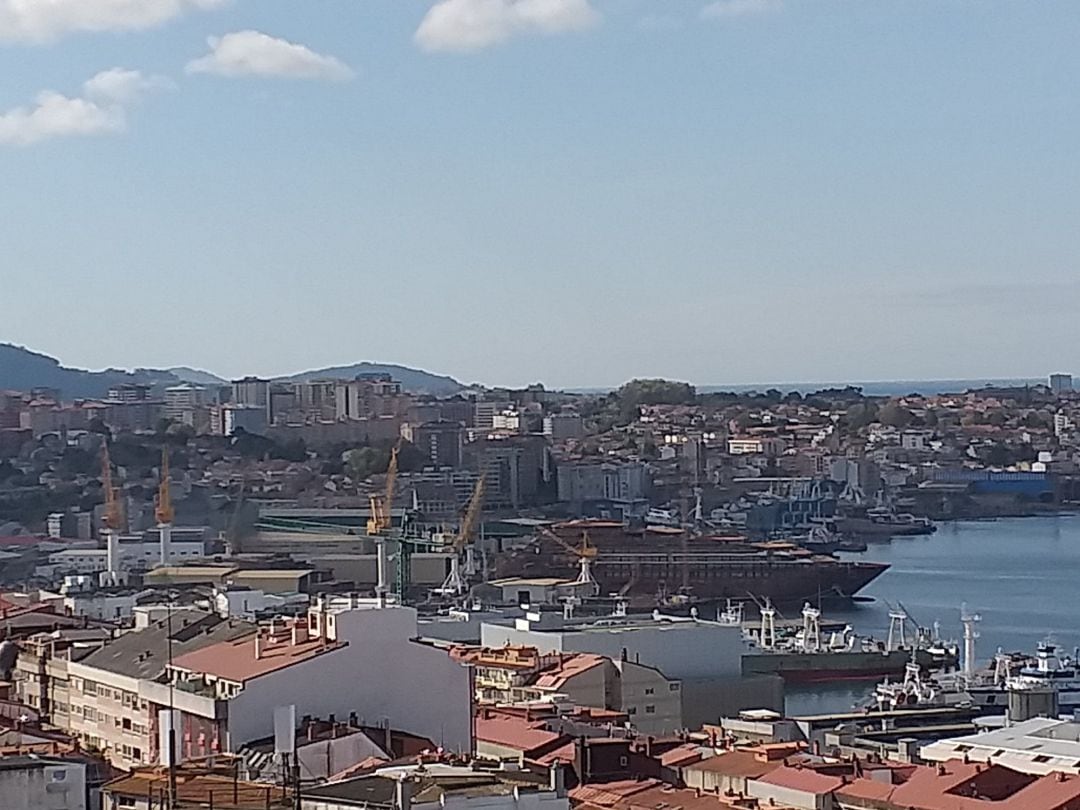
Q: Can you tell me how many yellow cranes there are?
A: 5